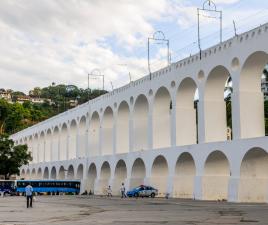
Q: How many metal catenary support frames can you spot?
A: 3